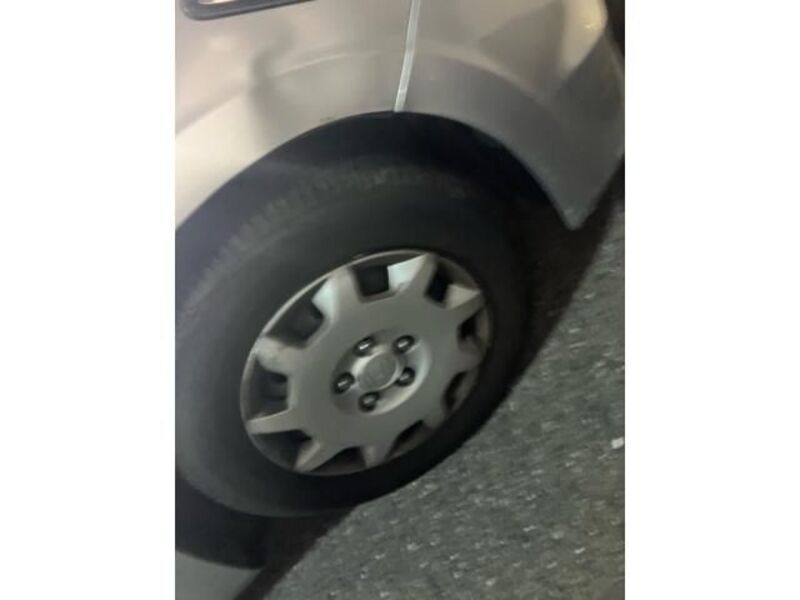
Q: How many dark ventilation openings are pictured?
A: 9